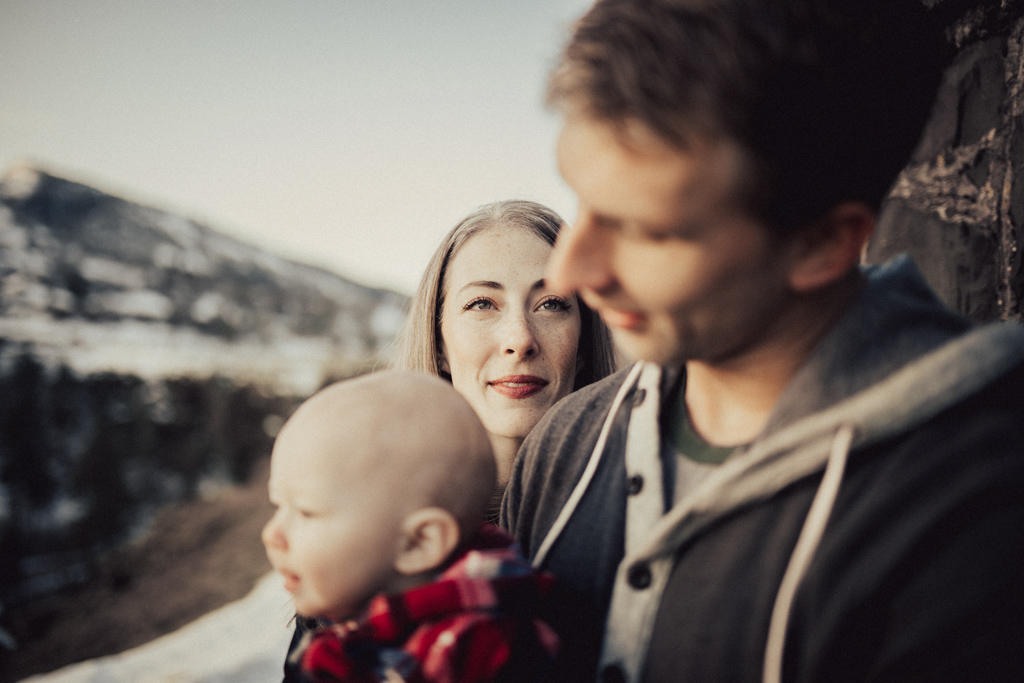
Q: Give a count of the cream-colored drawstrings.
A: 2